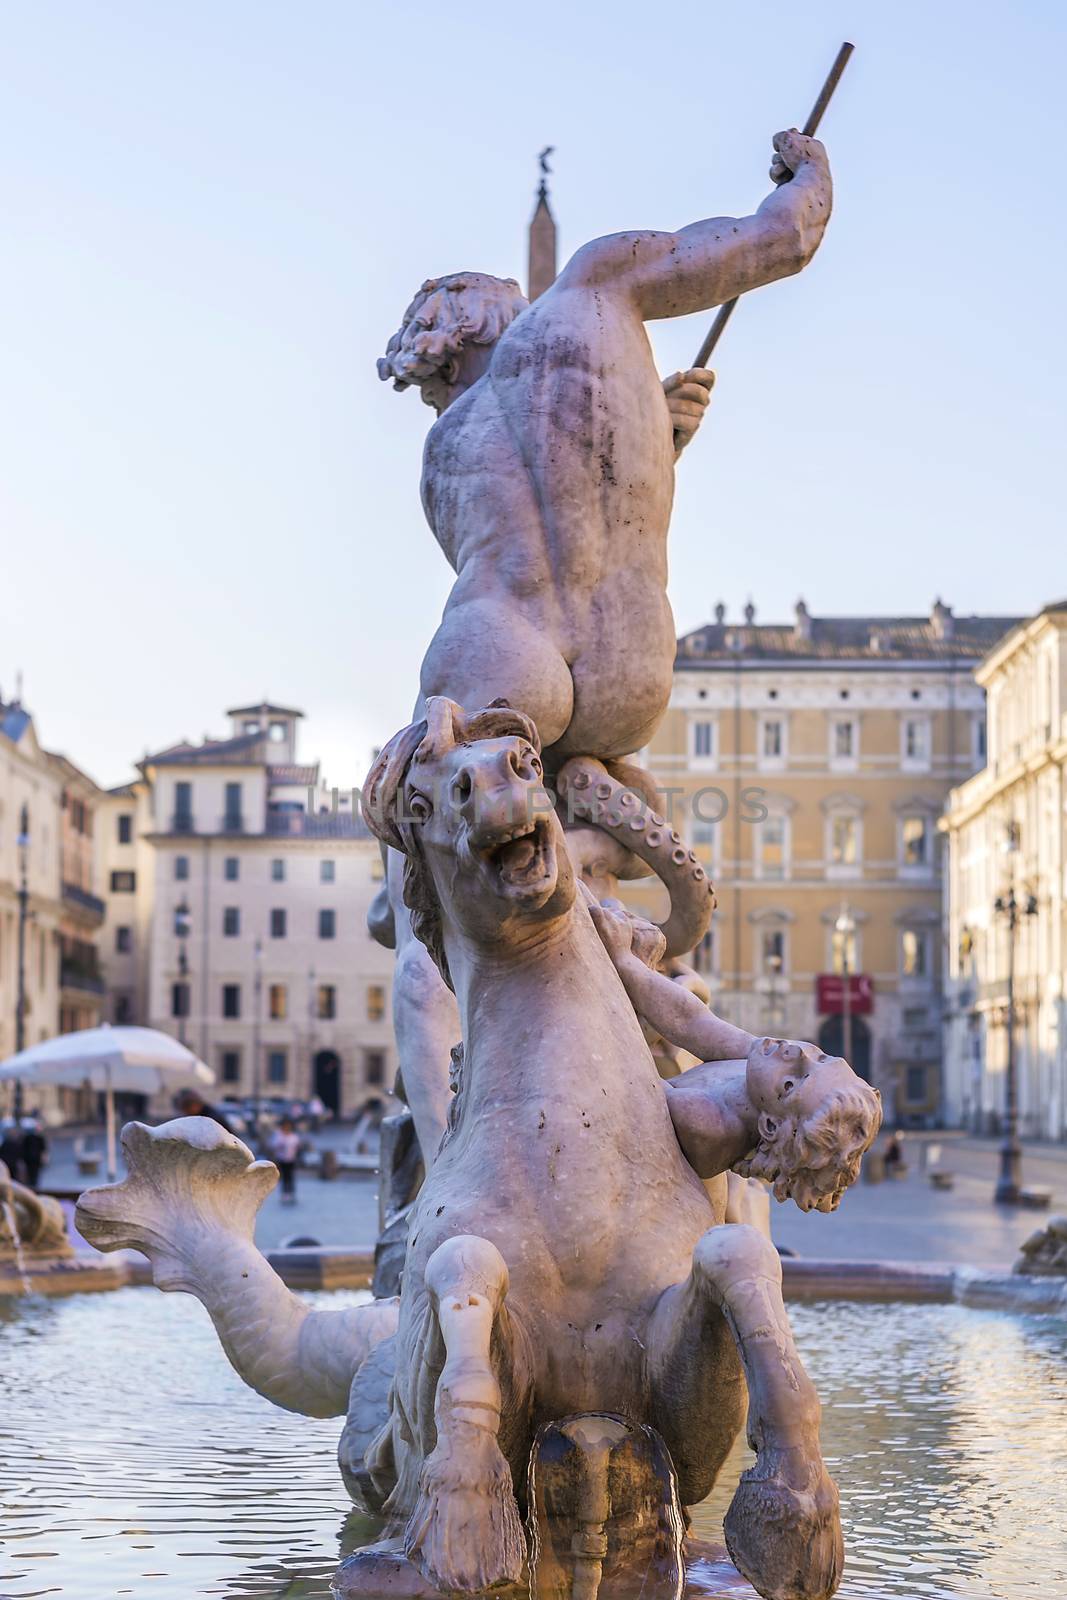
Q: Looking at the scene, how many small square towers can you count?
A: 1